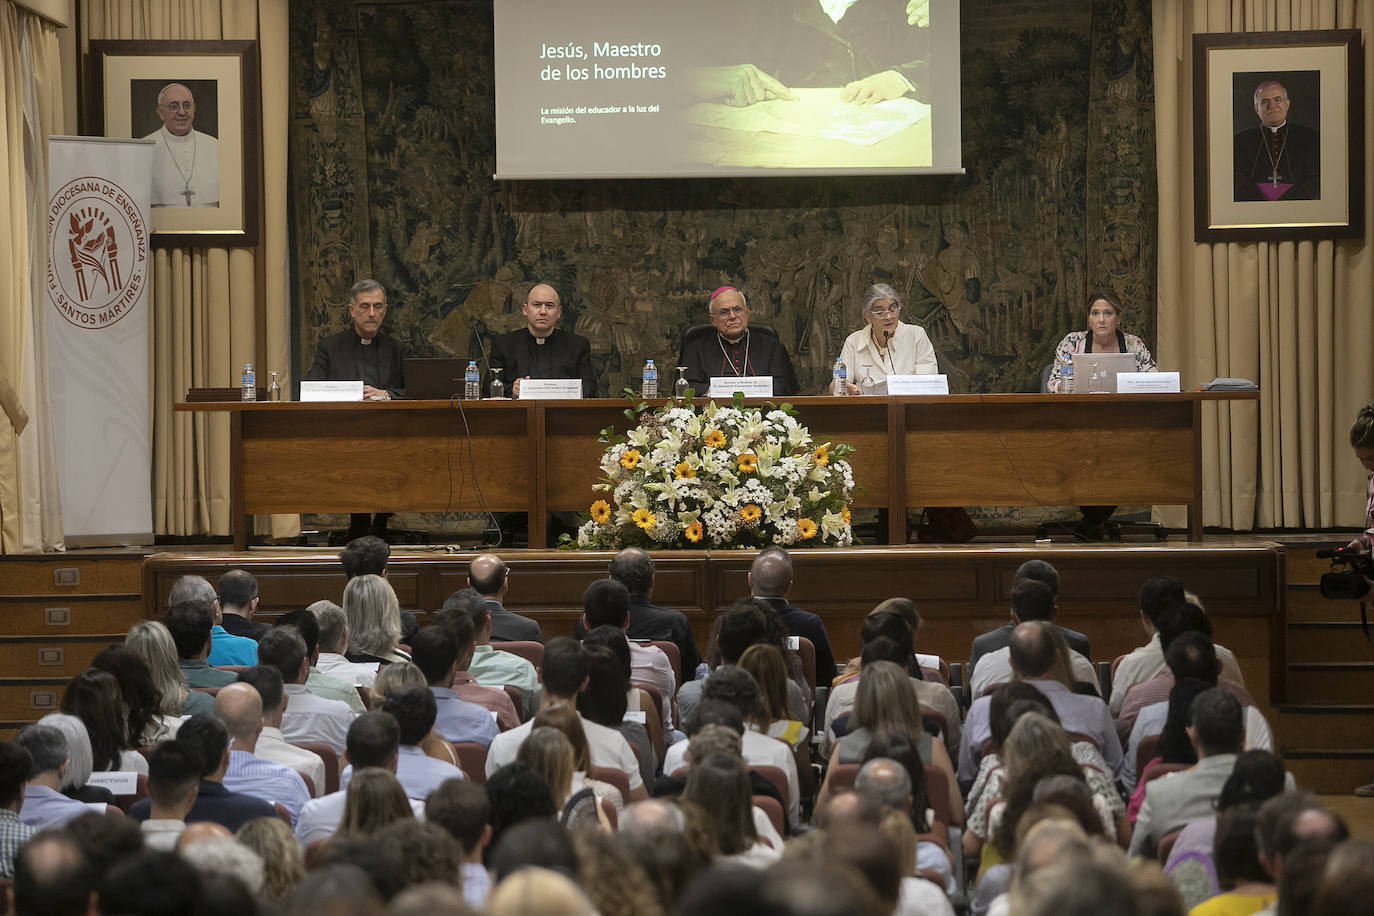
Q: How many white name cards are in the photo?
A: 5